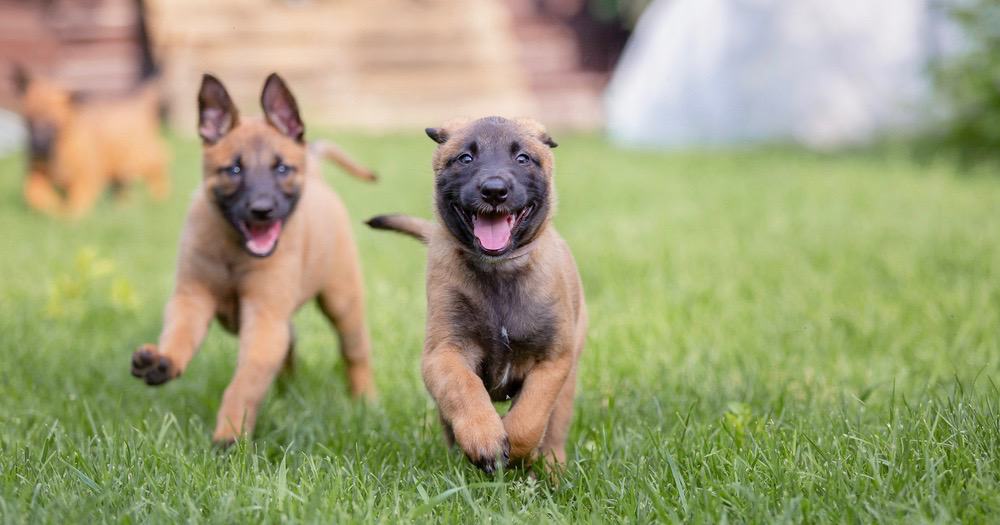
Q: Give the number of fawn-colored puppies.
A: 3